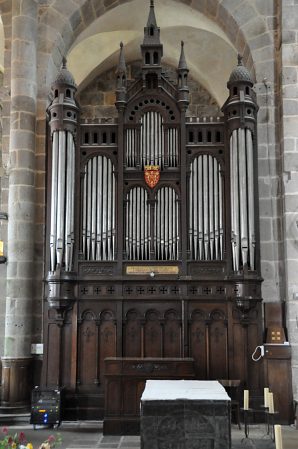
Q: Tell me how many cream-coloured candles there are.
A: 4